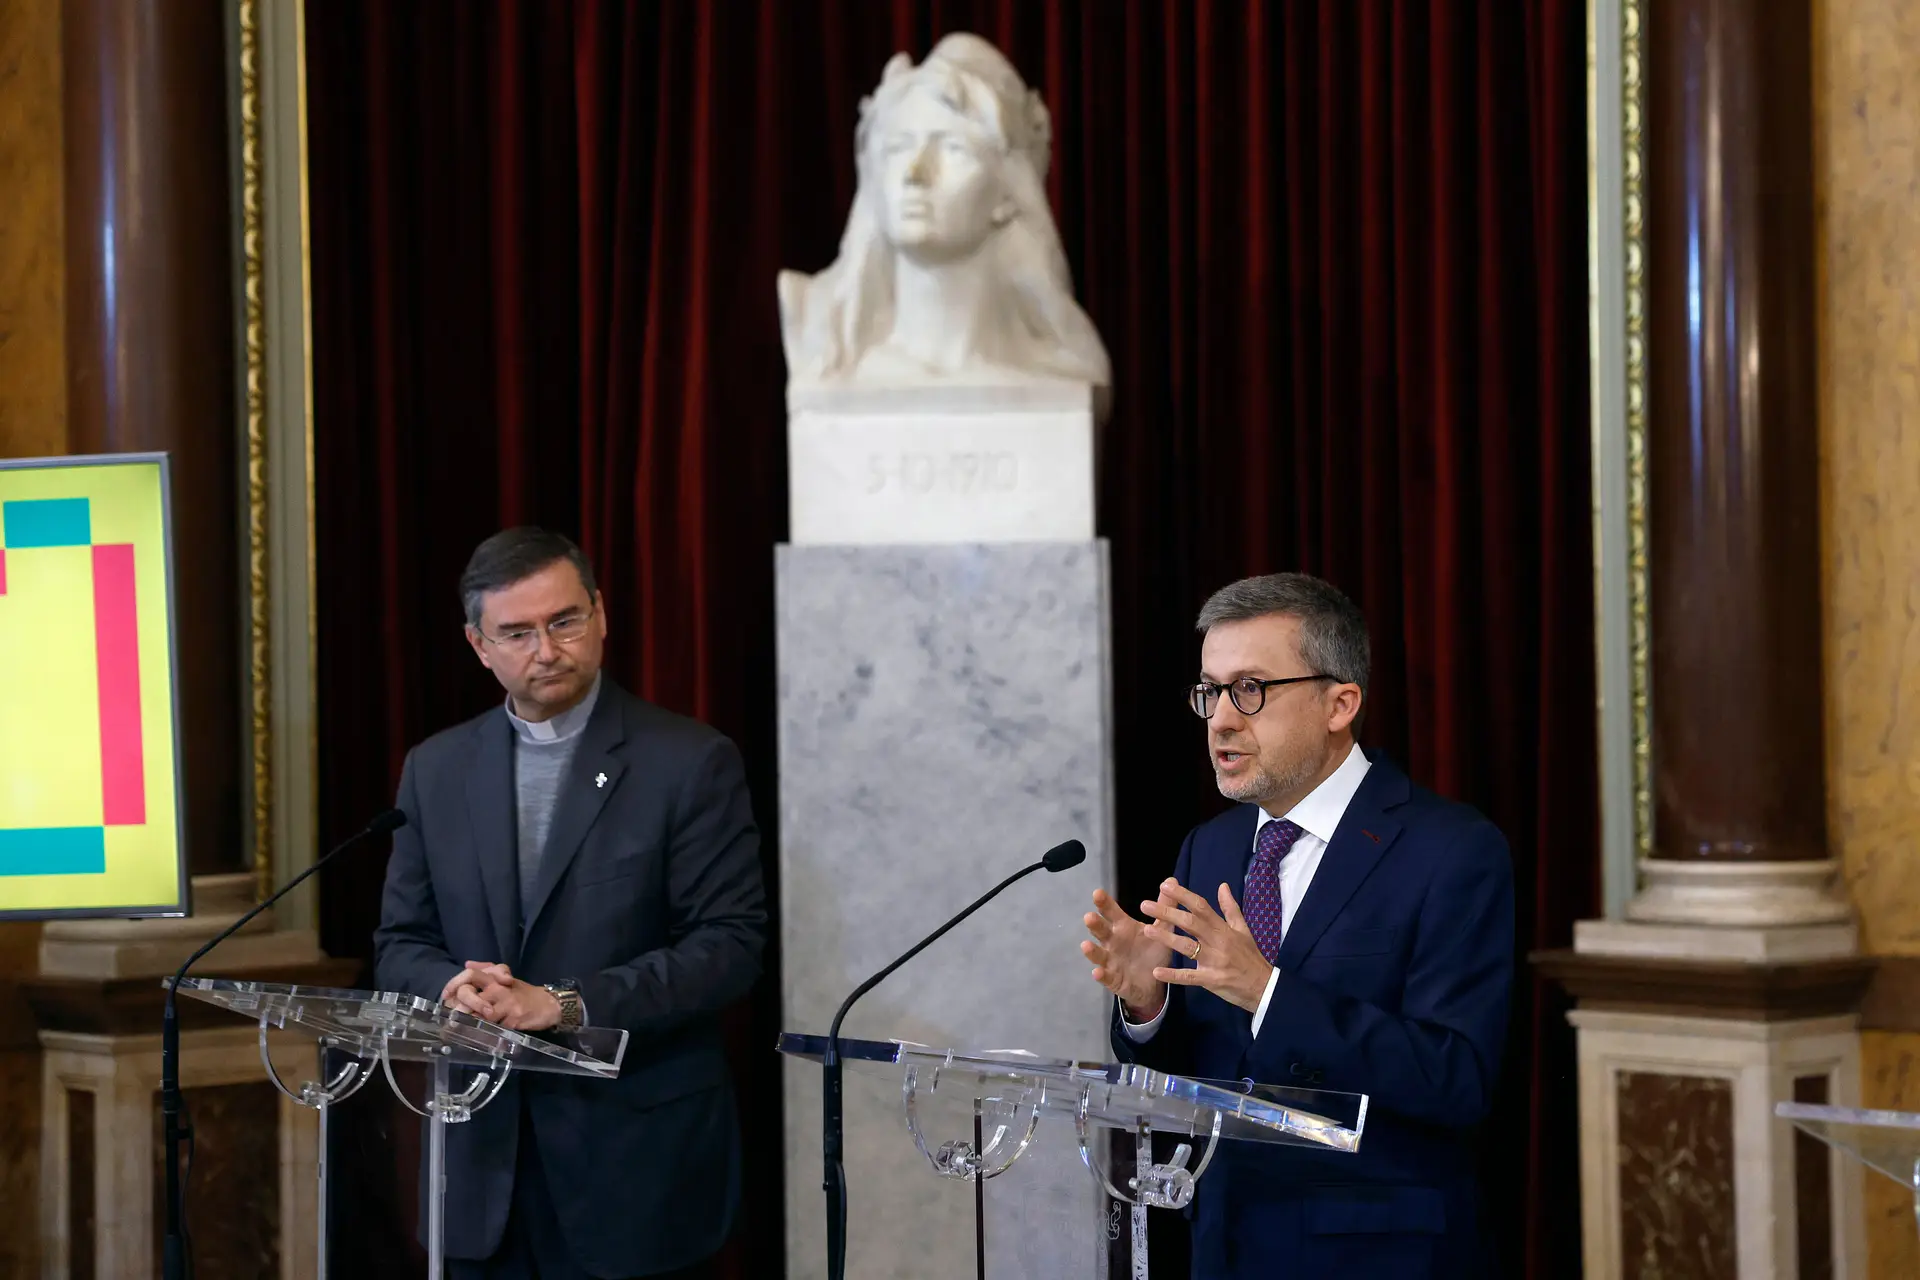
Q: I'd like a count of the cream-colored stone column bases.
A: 2